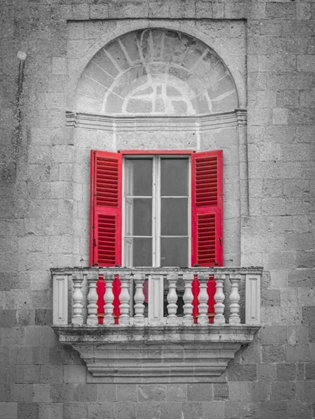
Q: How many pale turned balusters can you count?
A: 10